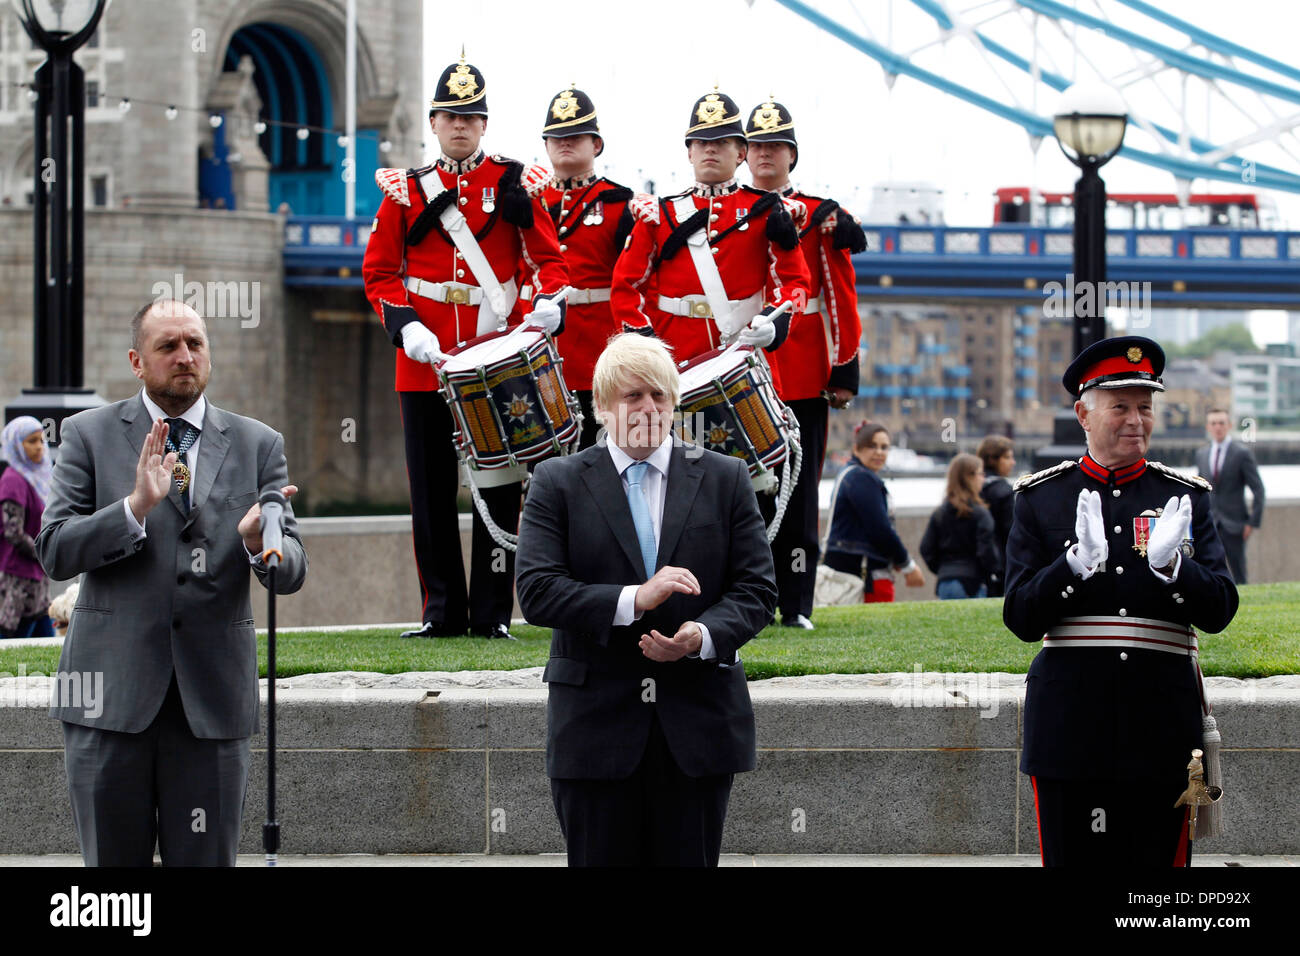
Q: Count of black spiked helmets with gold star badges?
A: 4